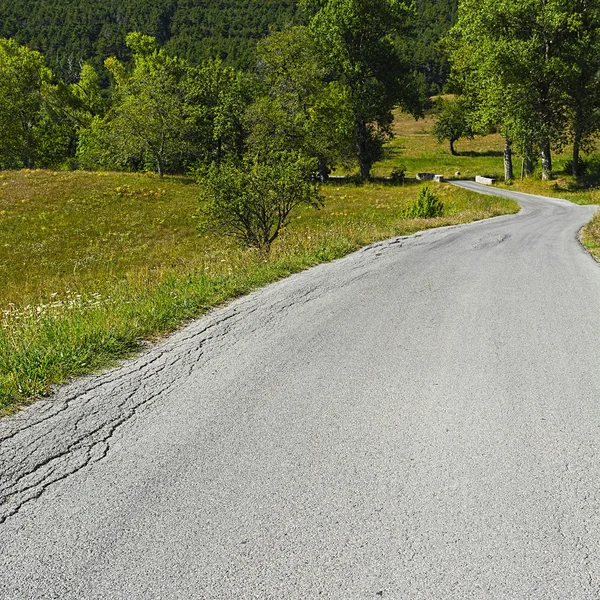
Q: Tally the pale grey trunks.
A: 2